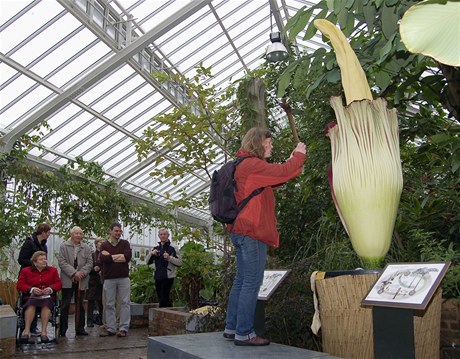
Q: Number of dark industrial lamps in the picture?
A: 1